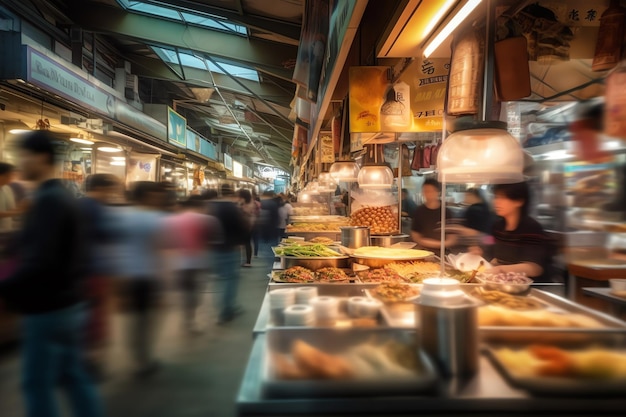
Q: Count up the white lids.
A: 1